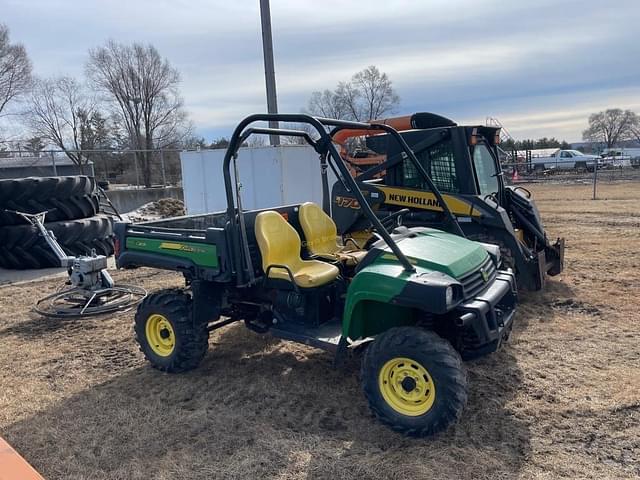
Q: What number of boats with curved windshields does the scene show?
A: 0